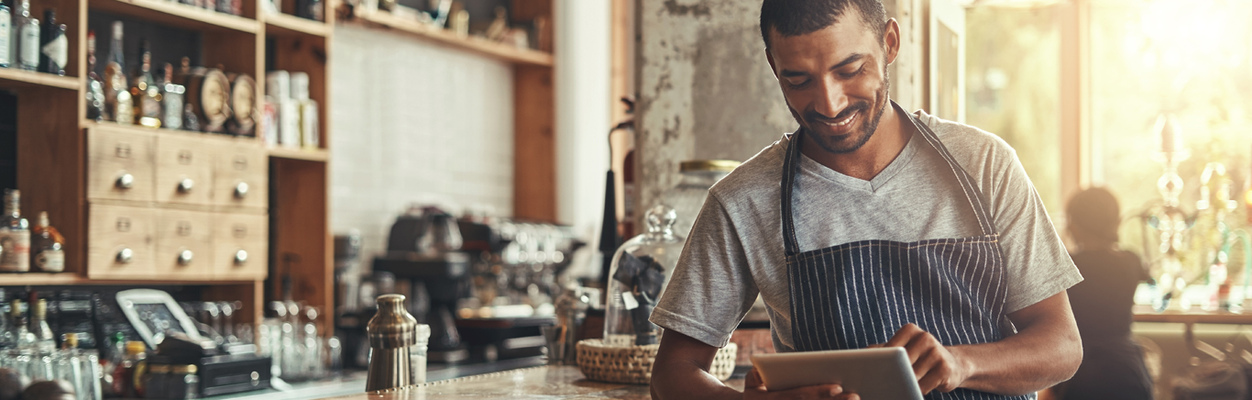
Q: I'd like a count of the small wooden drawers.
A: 6